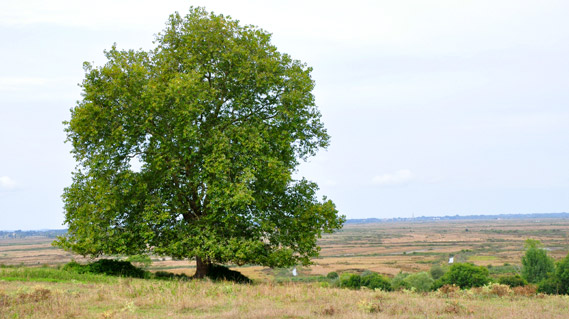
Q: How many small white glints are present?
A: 2